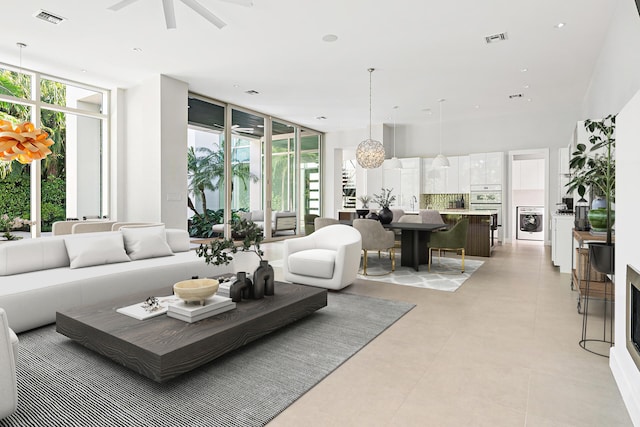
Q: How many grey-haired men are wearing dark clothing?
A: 0